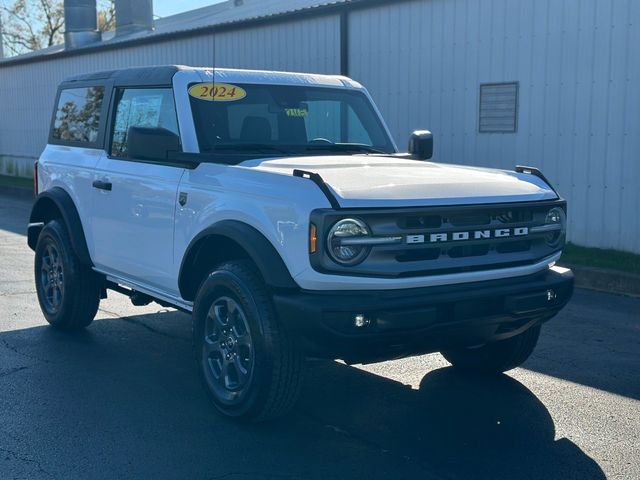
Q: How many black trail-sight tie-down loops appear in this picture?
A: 2